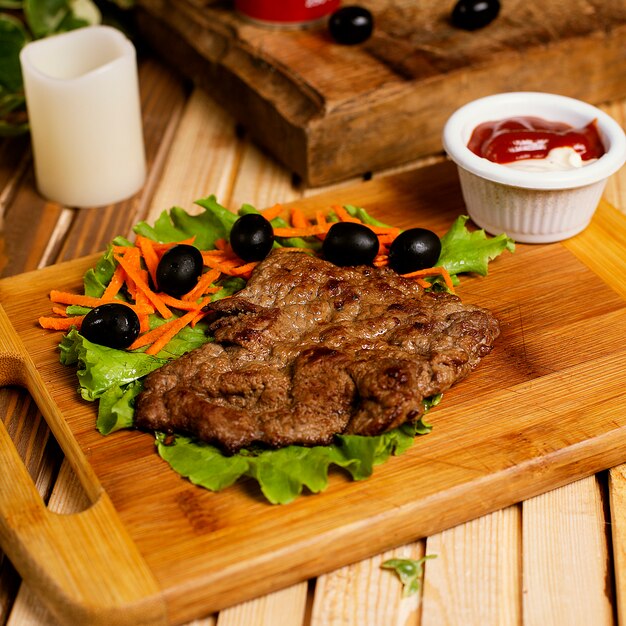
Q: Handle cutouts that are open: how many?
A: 1